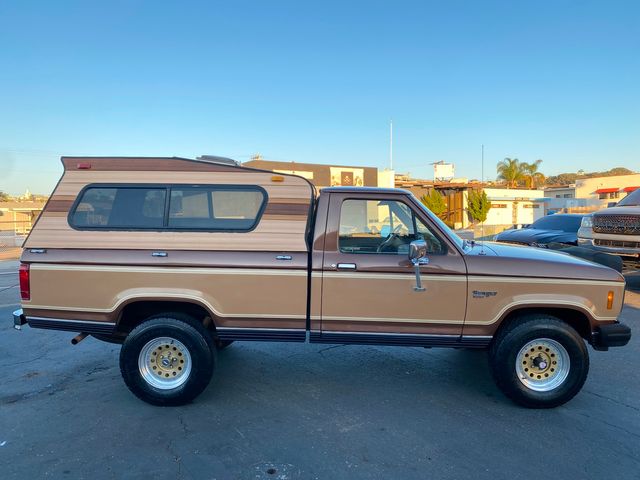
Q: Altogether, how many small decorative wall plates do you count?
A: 0